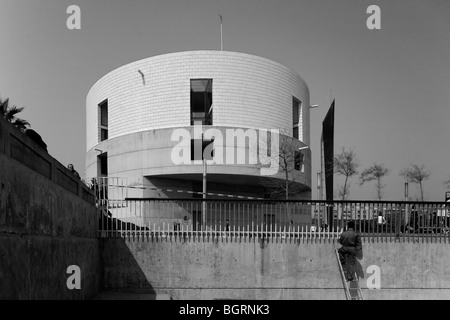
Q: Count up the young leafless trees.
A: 4